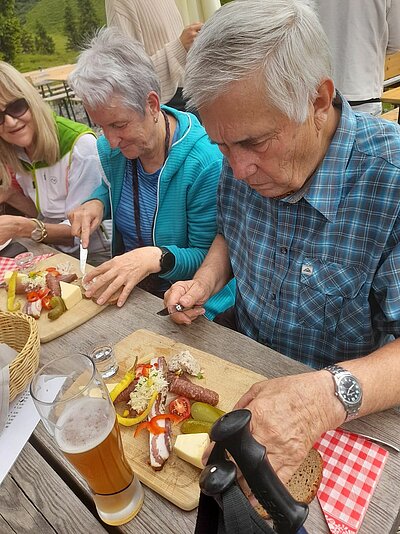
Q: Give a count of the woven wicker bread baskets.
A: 1